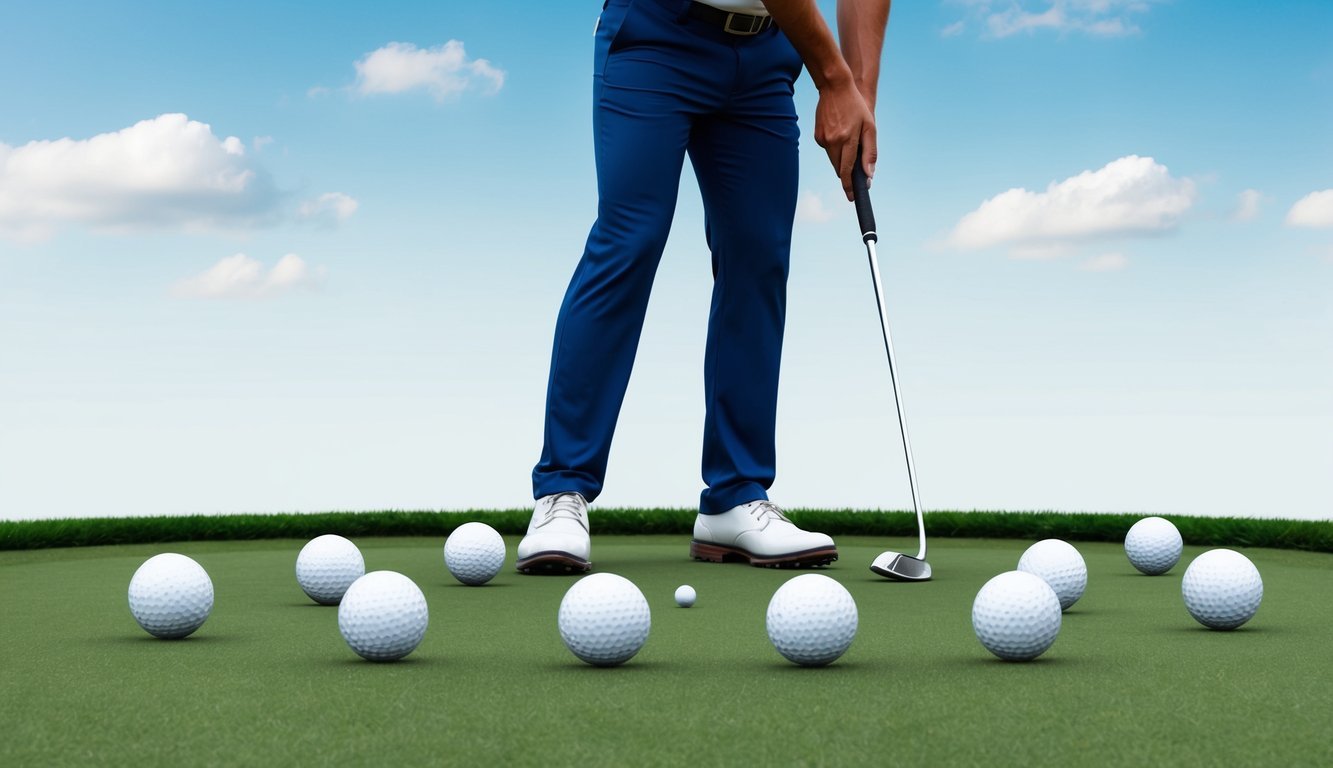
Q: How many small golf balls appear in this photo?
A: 1